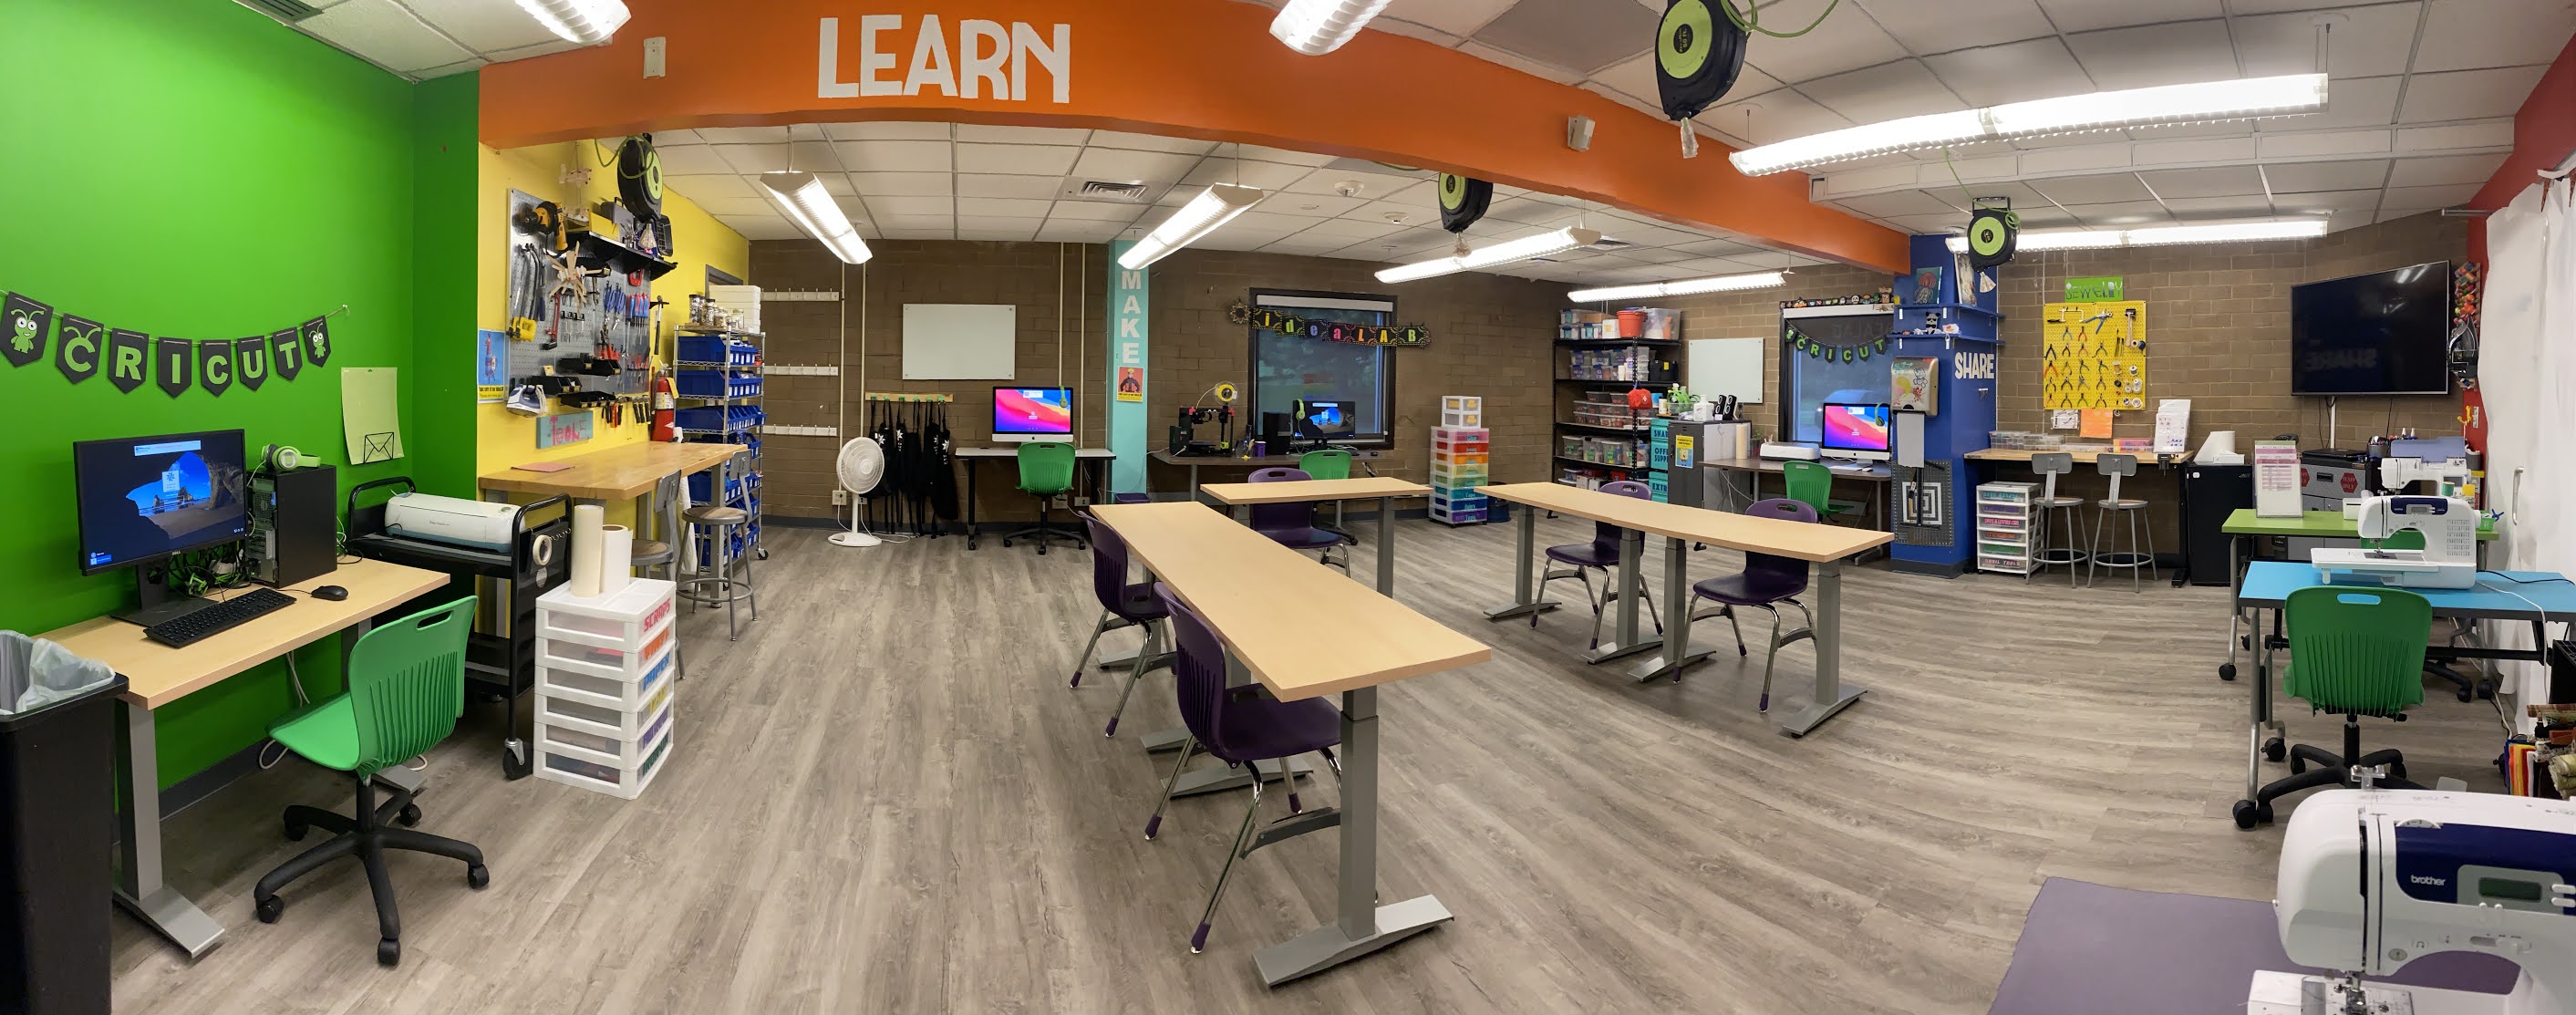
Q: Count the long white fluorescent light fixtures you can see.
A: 8